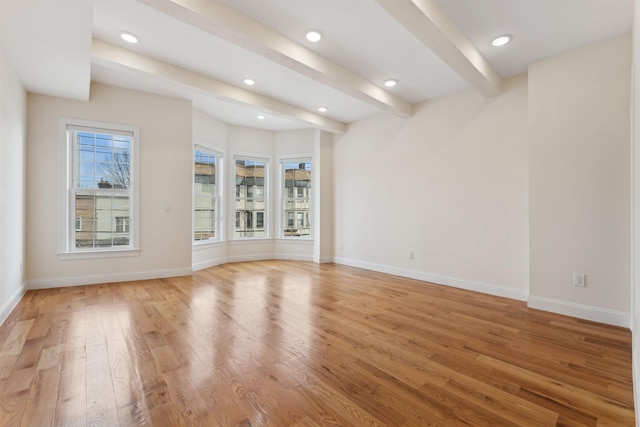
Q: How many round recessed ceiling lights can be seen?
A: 7